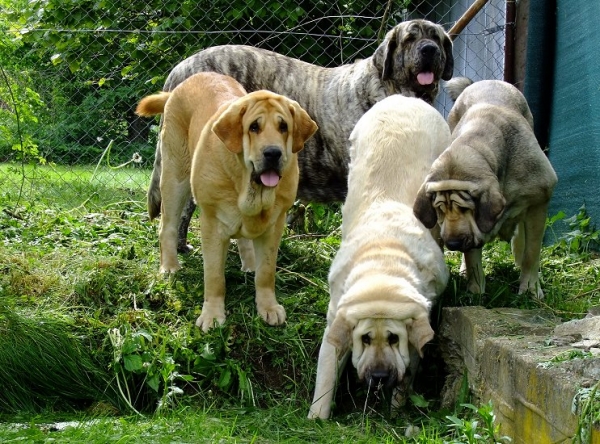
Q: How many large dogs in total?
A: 4